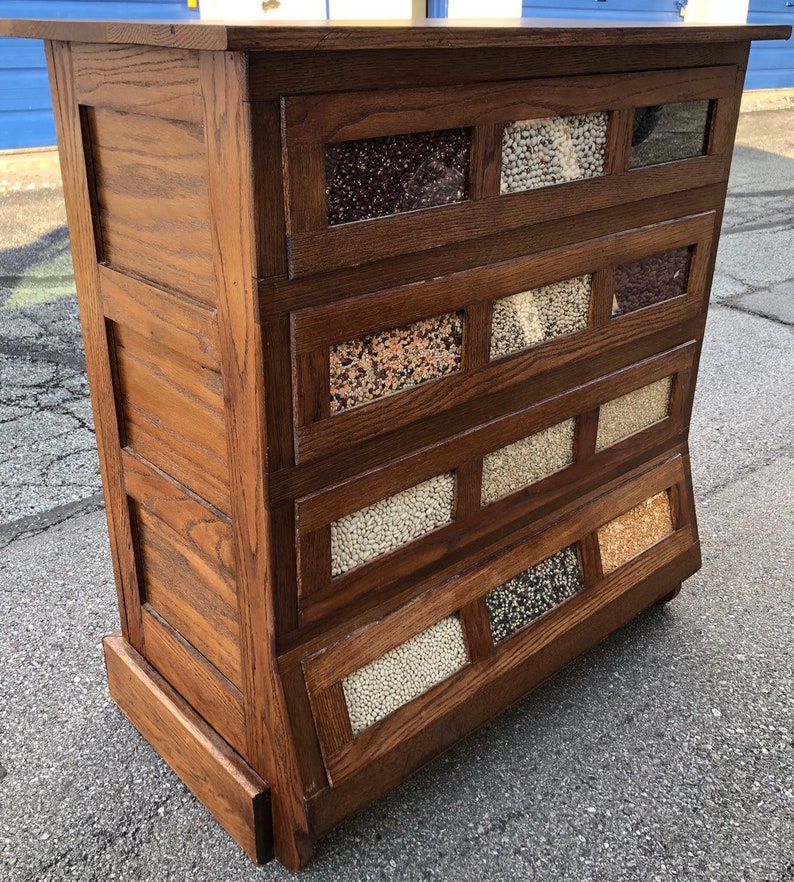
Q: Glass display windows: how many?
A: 12